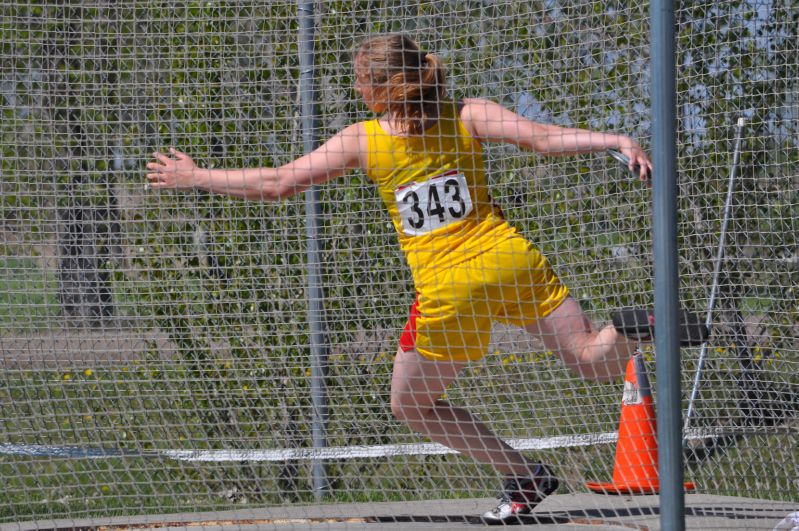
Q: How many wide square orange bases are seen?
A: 1